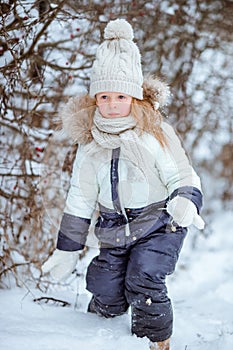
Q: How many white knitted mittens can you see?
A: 2